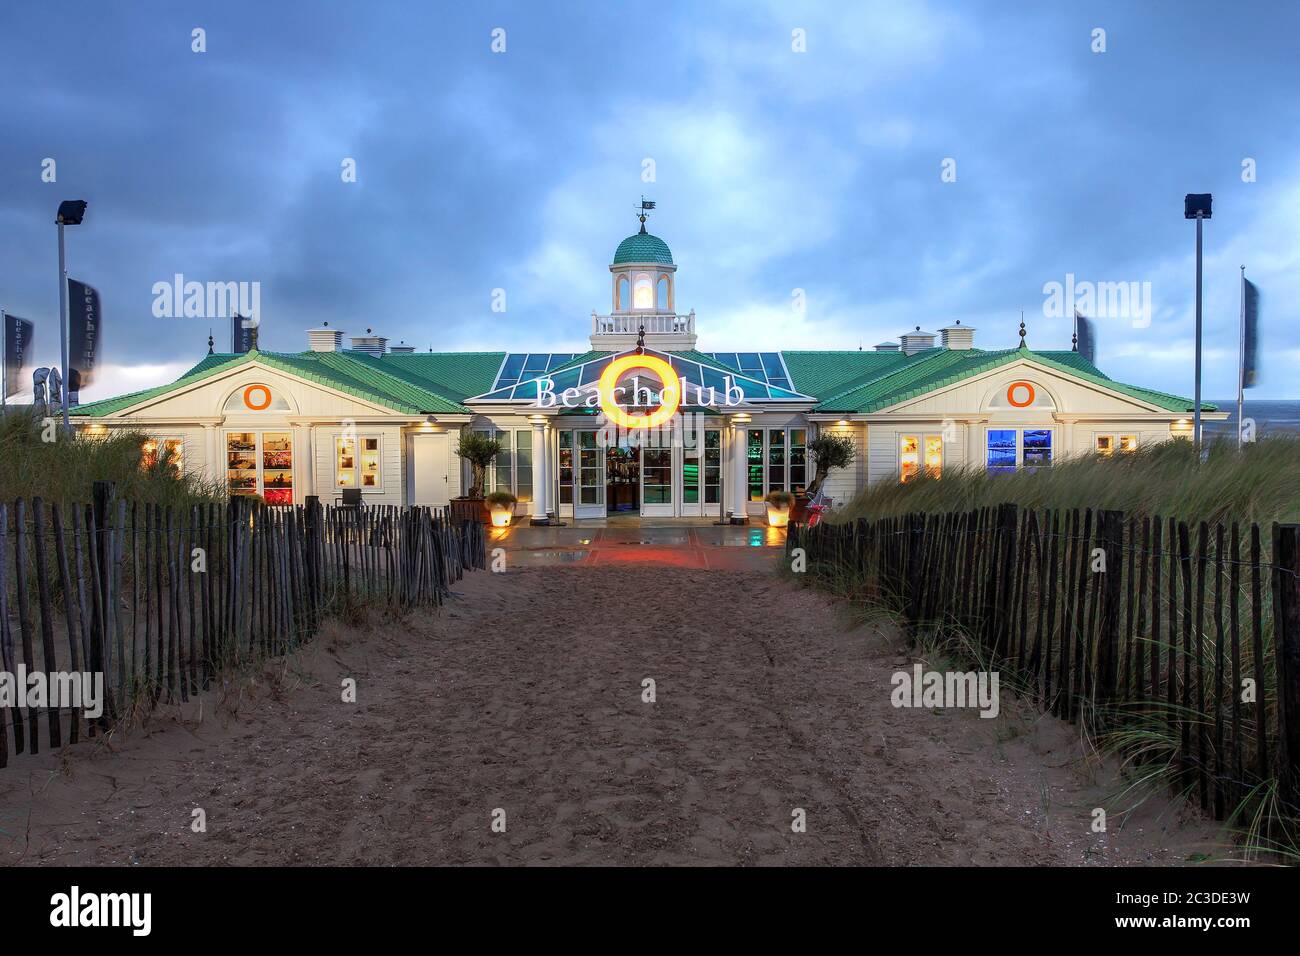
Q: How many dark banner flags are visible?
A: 5